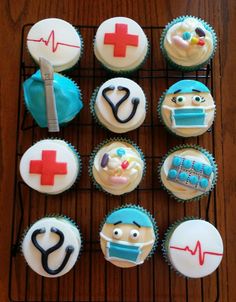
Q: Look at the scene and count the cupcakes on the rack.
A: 12